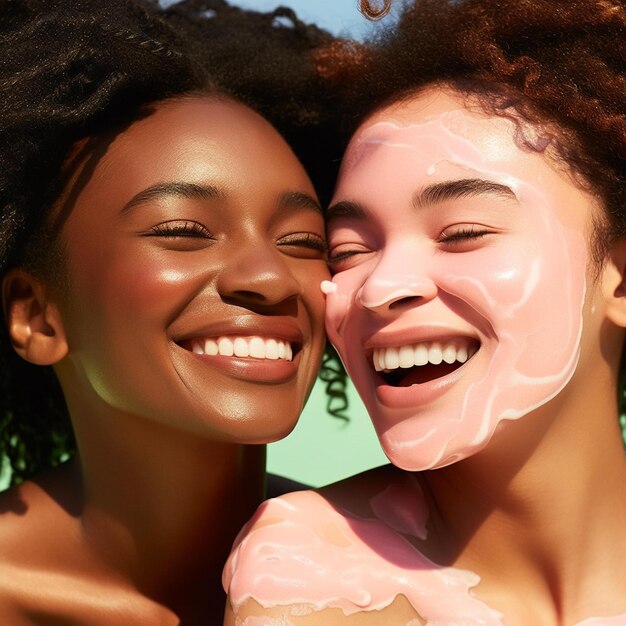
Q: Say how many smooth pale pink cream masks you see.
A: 1